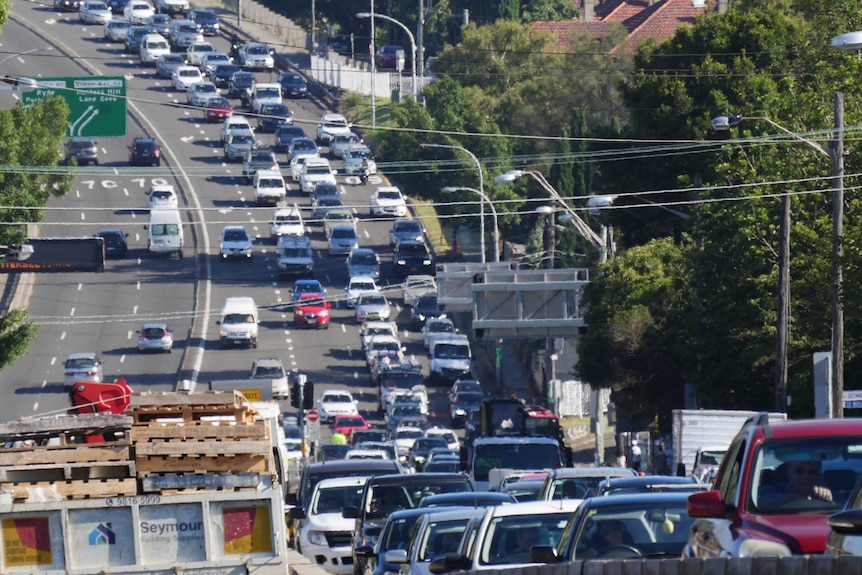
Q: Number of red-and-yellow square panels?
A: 2